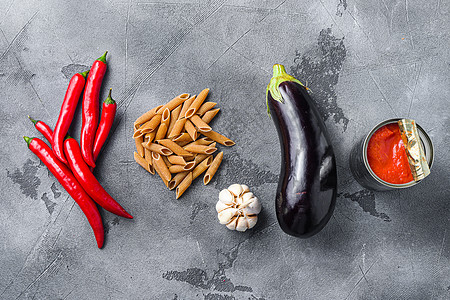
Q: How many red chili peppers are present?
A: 6